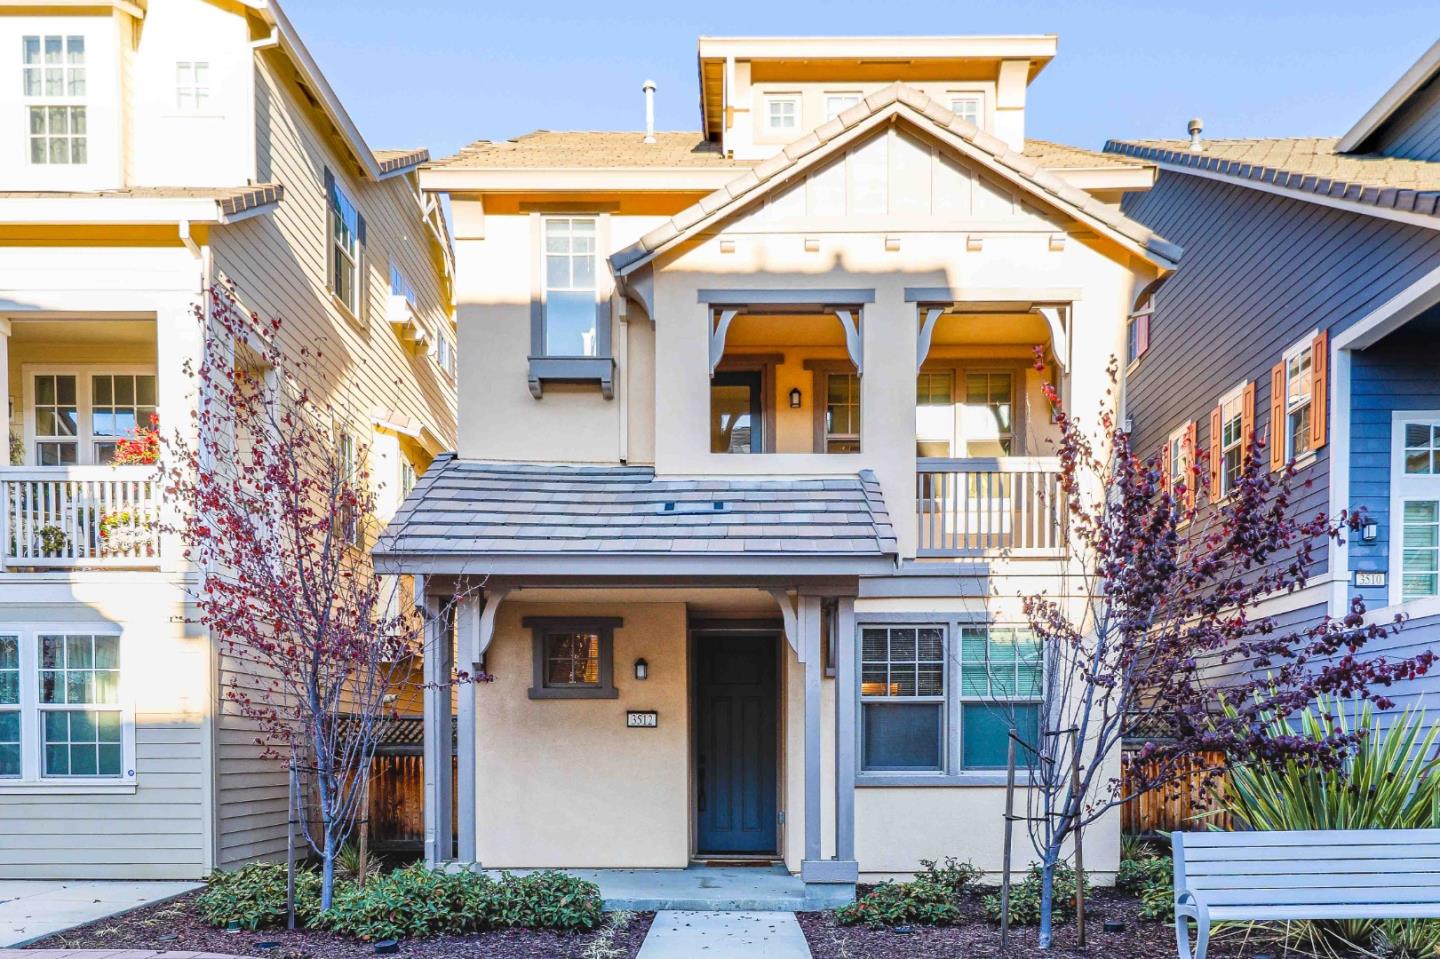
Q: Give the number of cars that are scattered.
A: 0